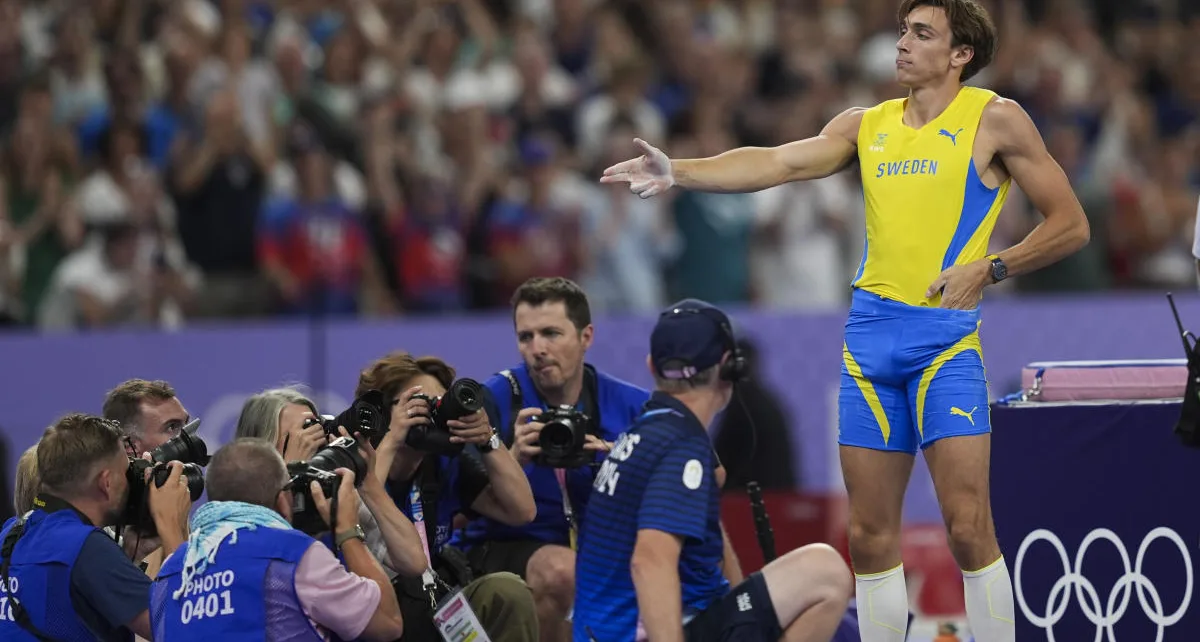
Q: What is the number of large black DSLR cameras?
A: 6